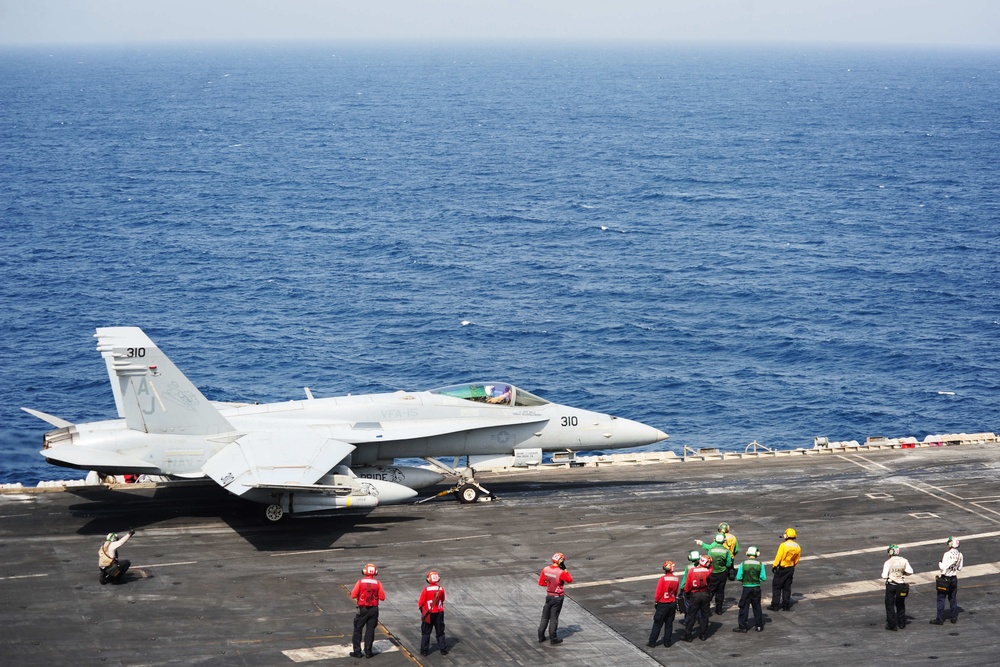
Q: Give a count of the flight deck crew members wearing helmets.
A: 13